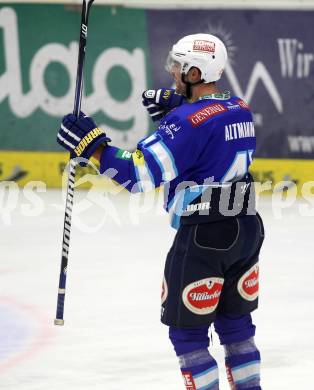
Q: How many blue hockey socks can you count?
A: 2